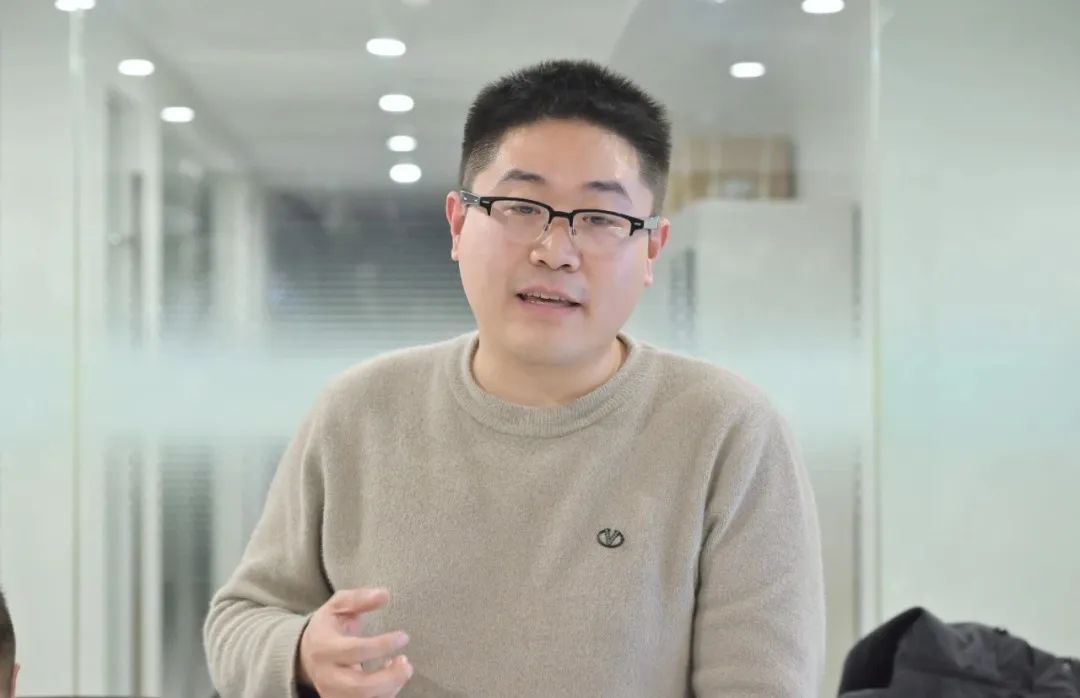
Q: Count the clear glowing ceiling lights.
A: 9